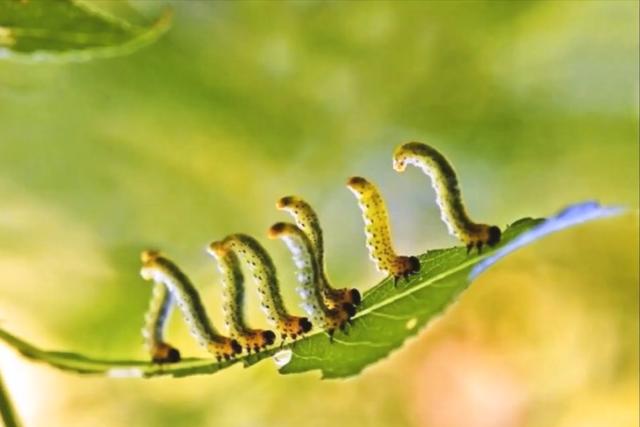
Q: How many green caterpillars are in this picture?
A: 7